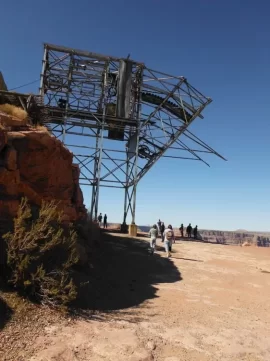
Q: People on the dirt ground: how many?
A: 9